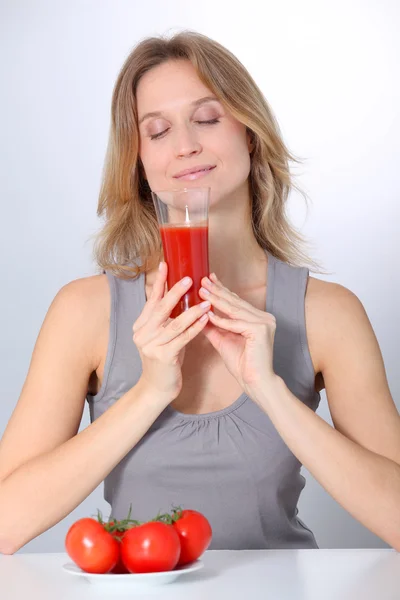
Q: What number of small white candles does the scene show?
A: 0